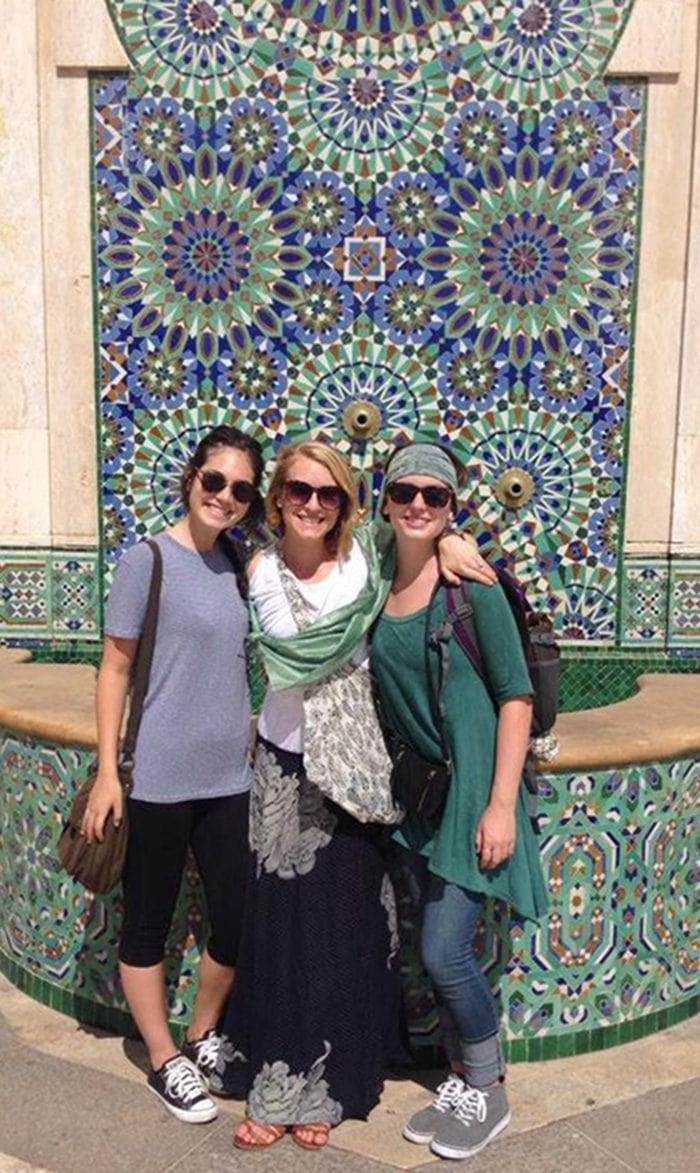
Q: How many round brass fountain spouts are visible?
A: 2